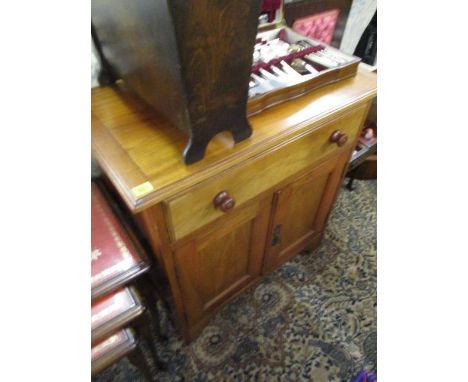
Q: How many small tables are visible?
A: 3